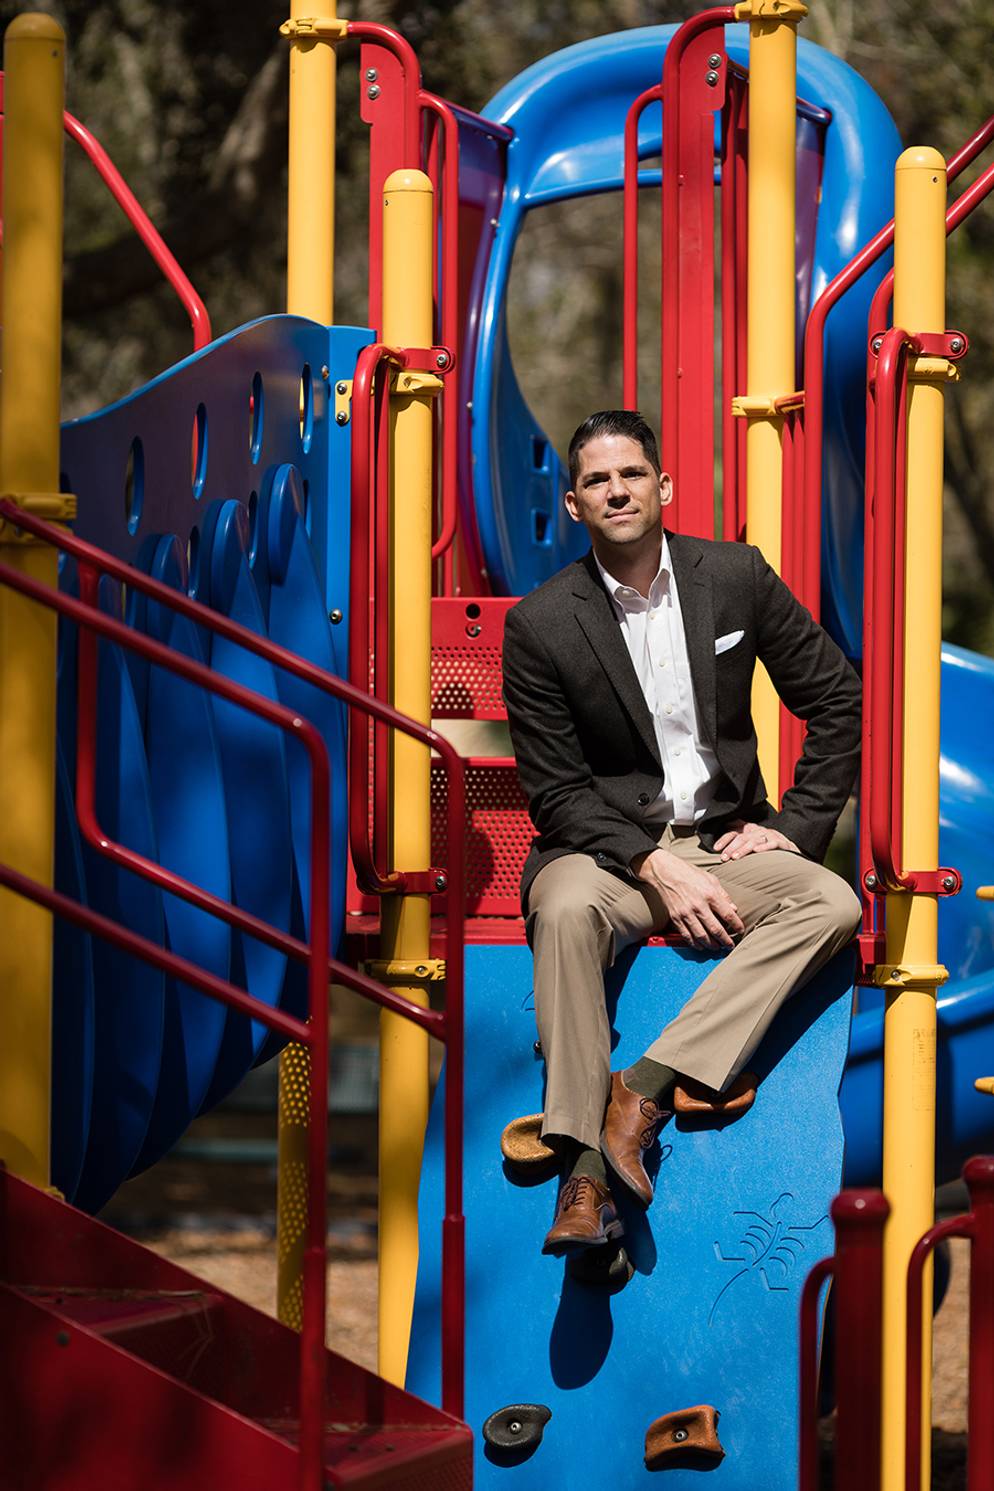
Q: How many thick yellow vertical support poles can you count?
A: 5